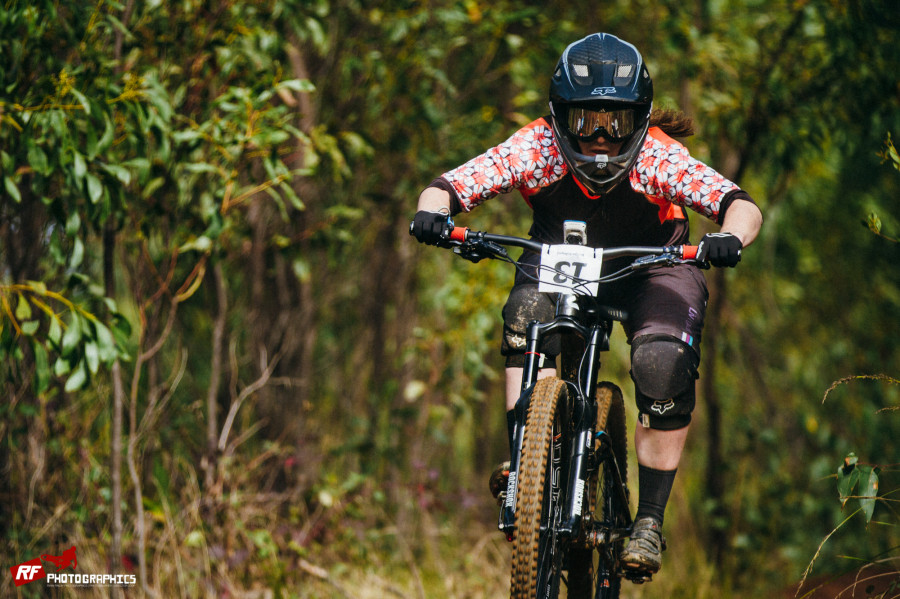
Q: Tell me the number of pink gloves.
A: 0